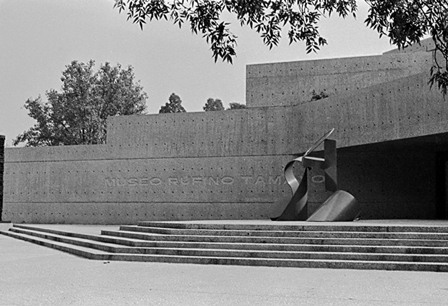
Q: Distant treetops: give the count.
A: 3